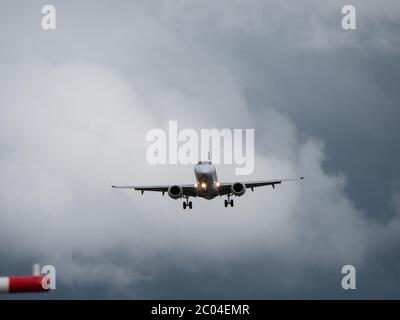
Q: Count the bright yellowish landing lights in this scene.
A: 3